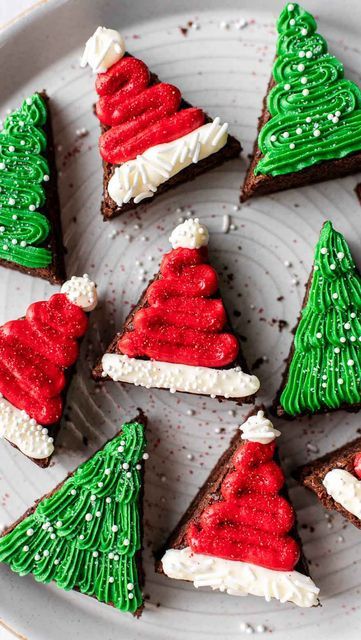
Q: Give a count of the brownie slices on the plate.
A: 9